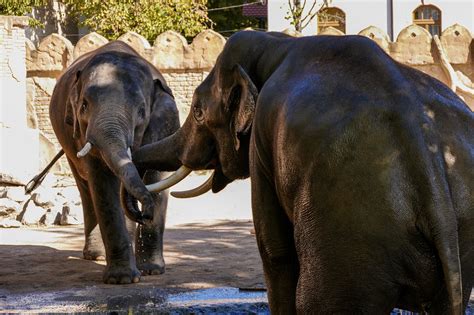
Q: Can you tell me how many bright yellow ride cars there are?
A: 0